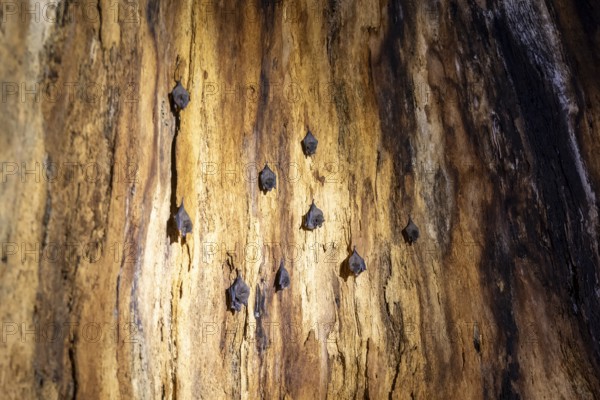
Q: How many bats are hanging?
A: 9